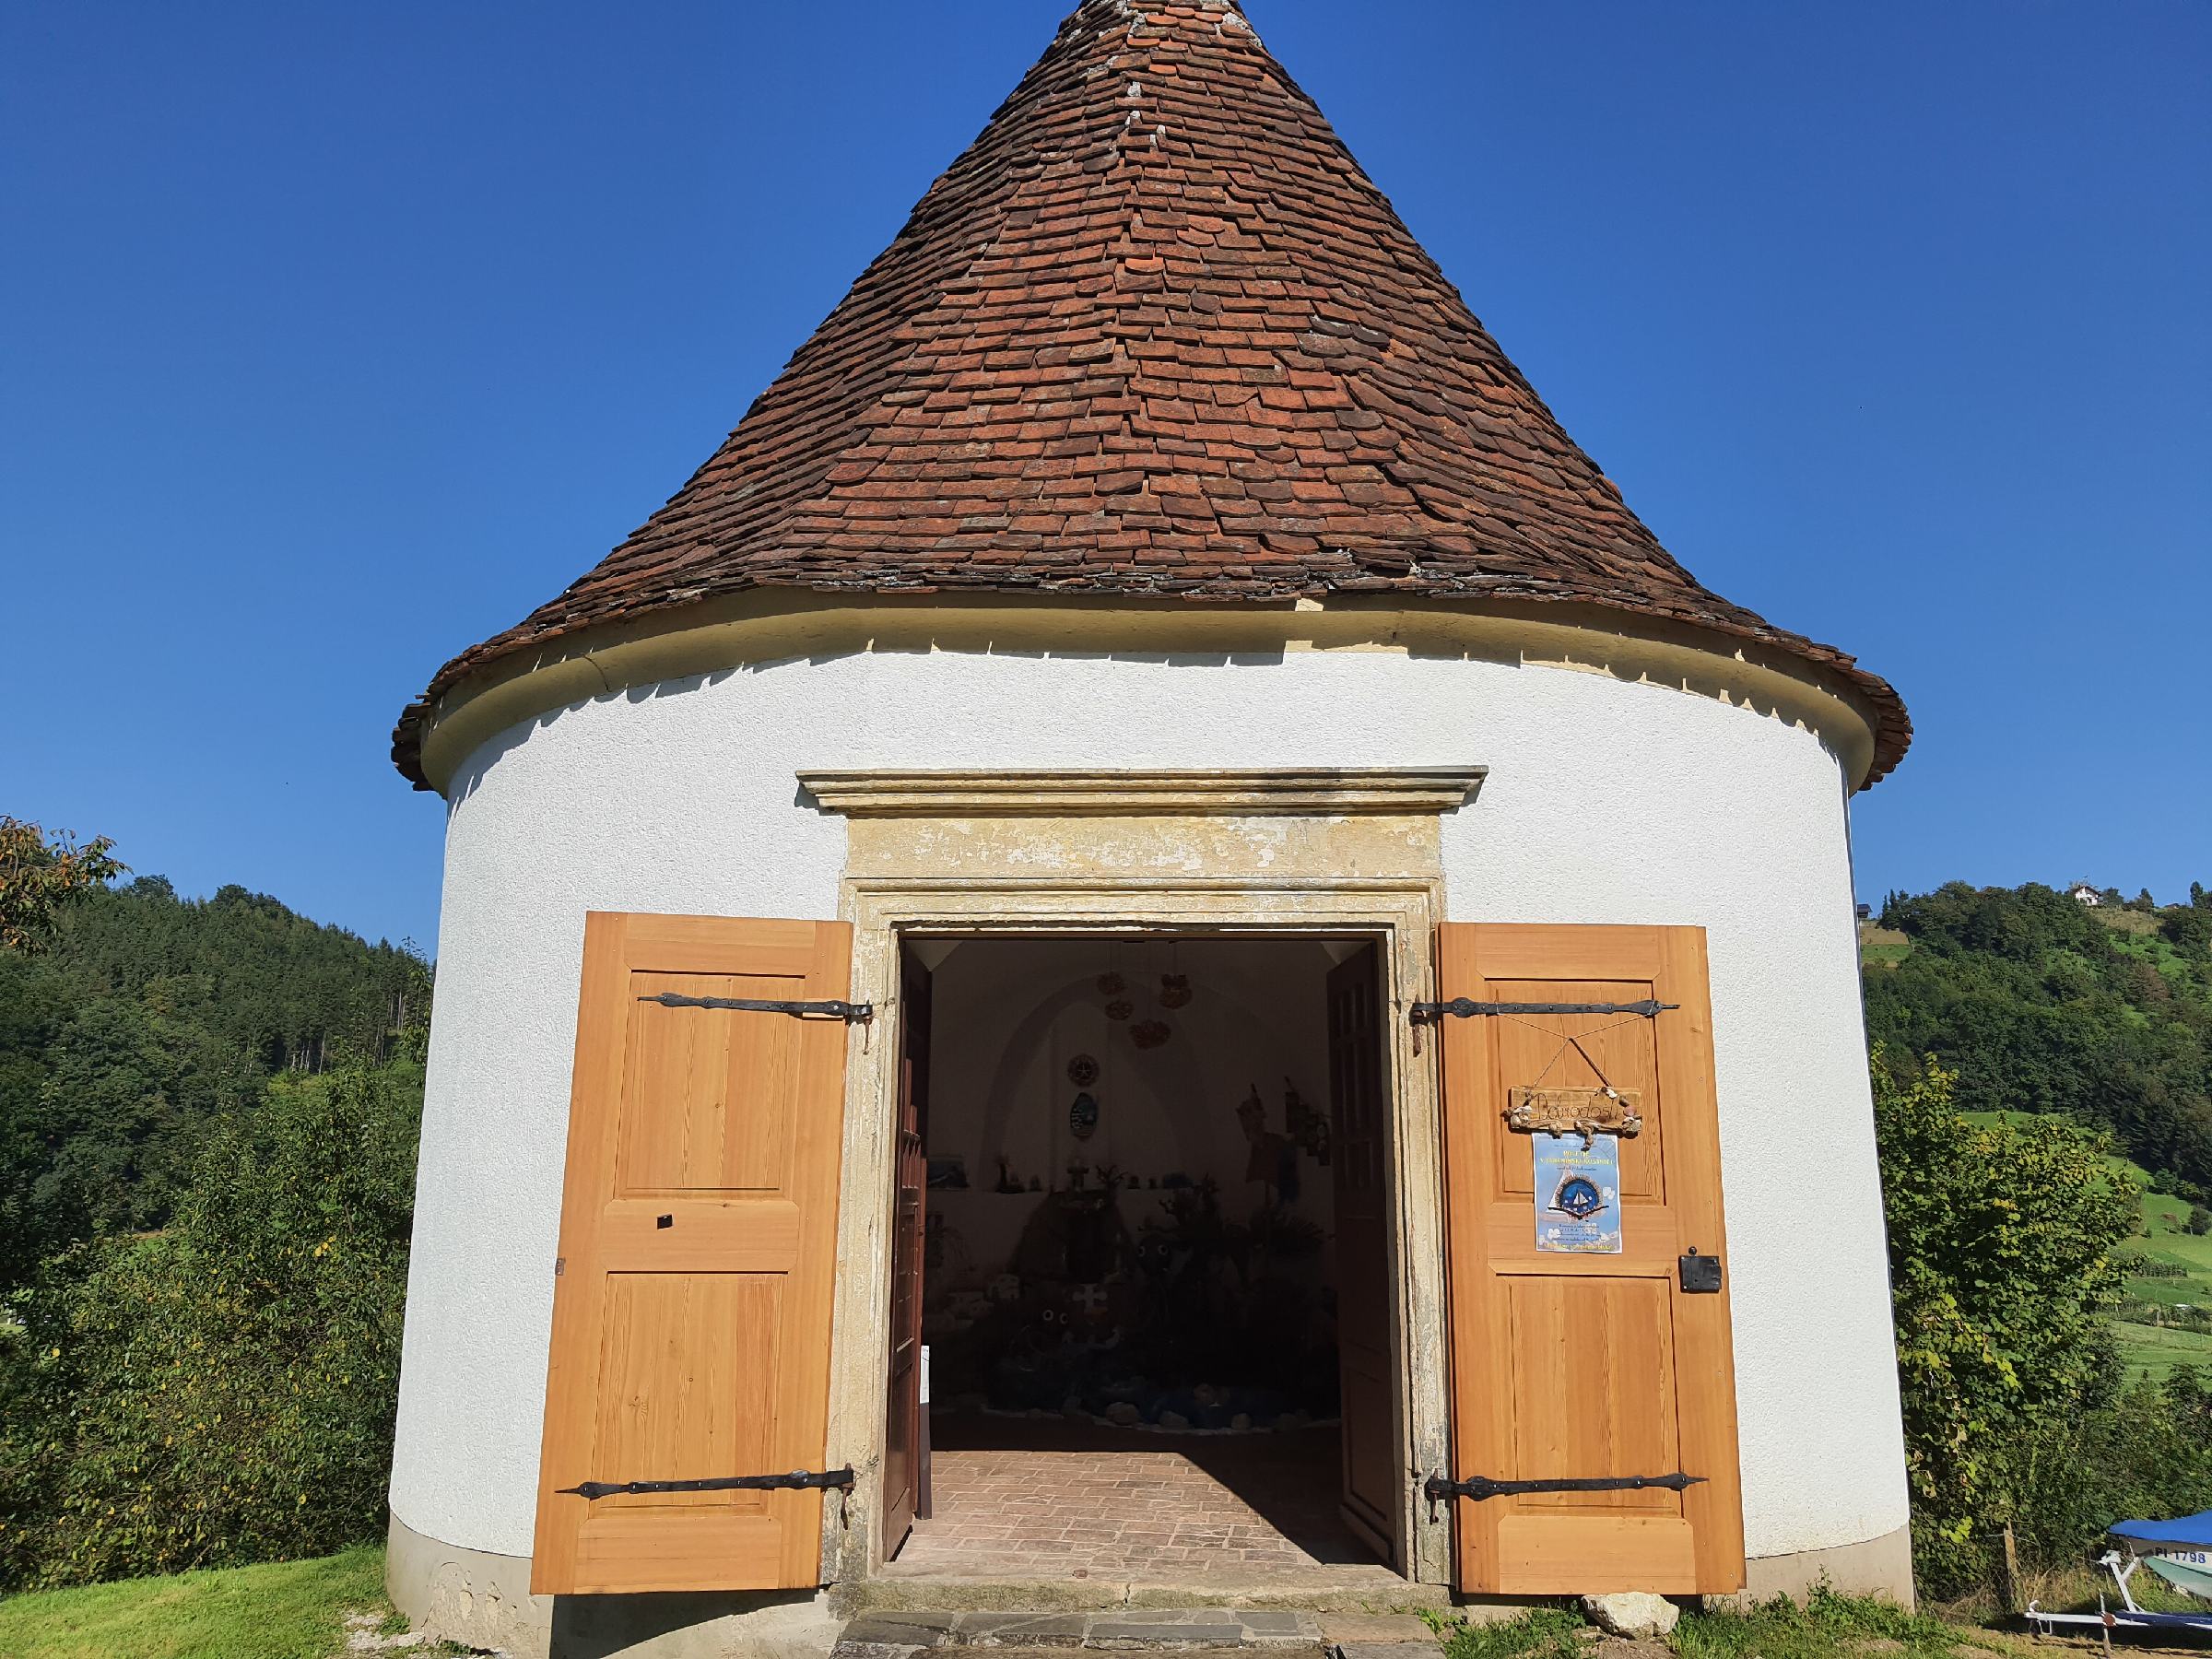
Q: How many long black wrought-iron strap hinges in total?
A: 4